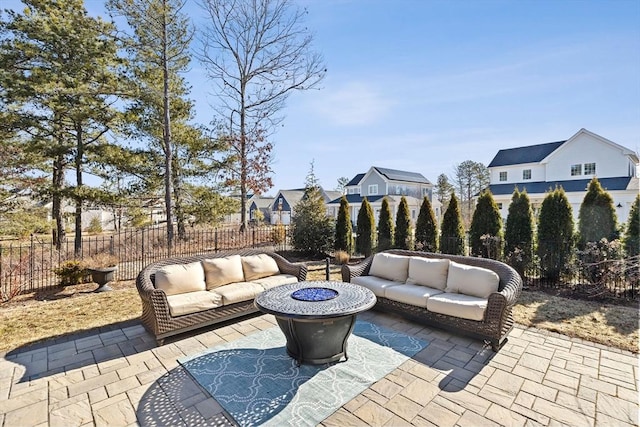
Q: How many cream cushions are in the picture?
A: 12